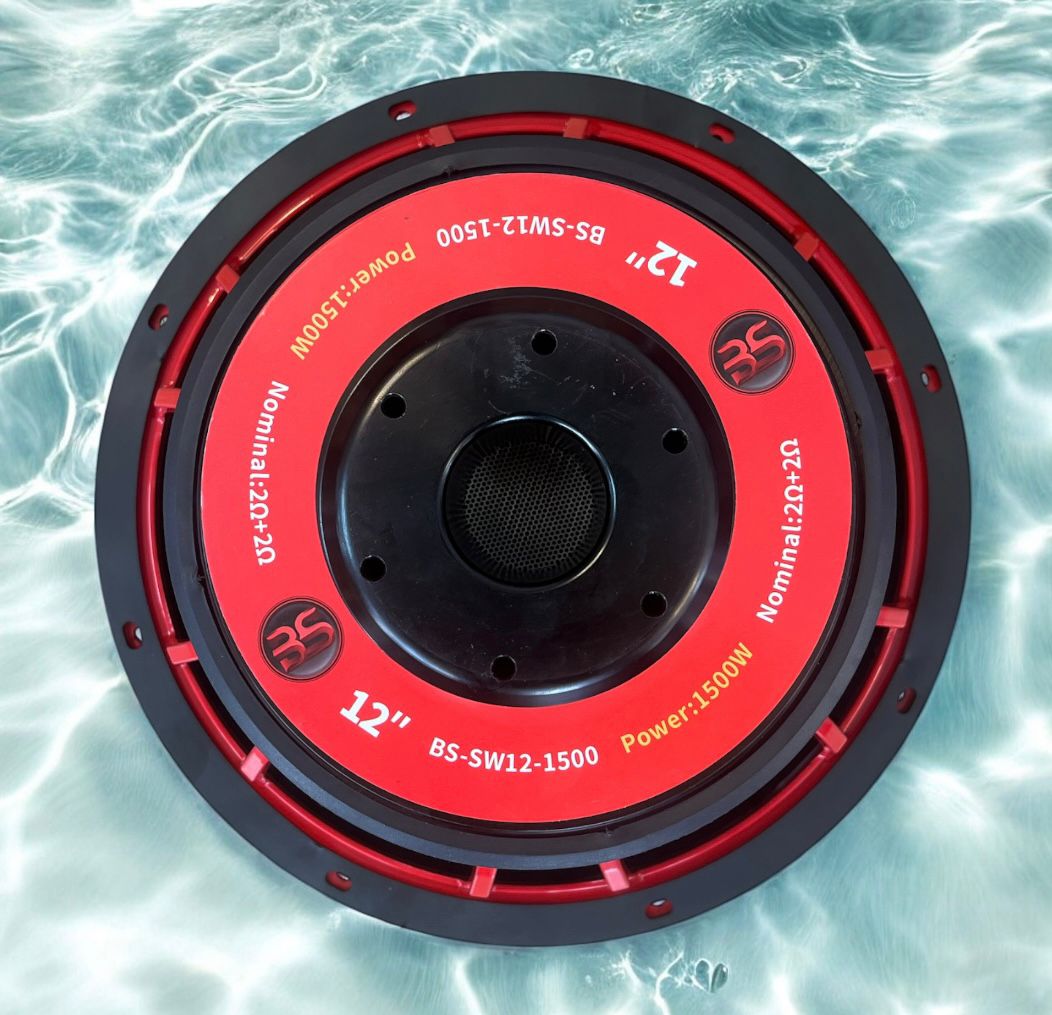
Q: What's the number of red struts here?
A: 12